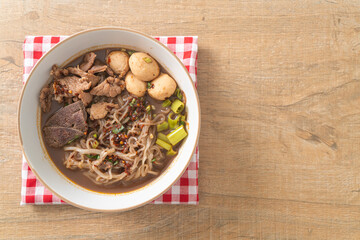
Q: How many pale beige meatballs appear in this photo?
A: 4